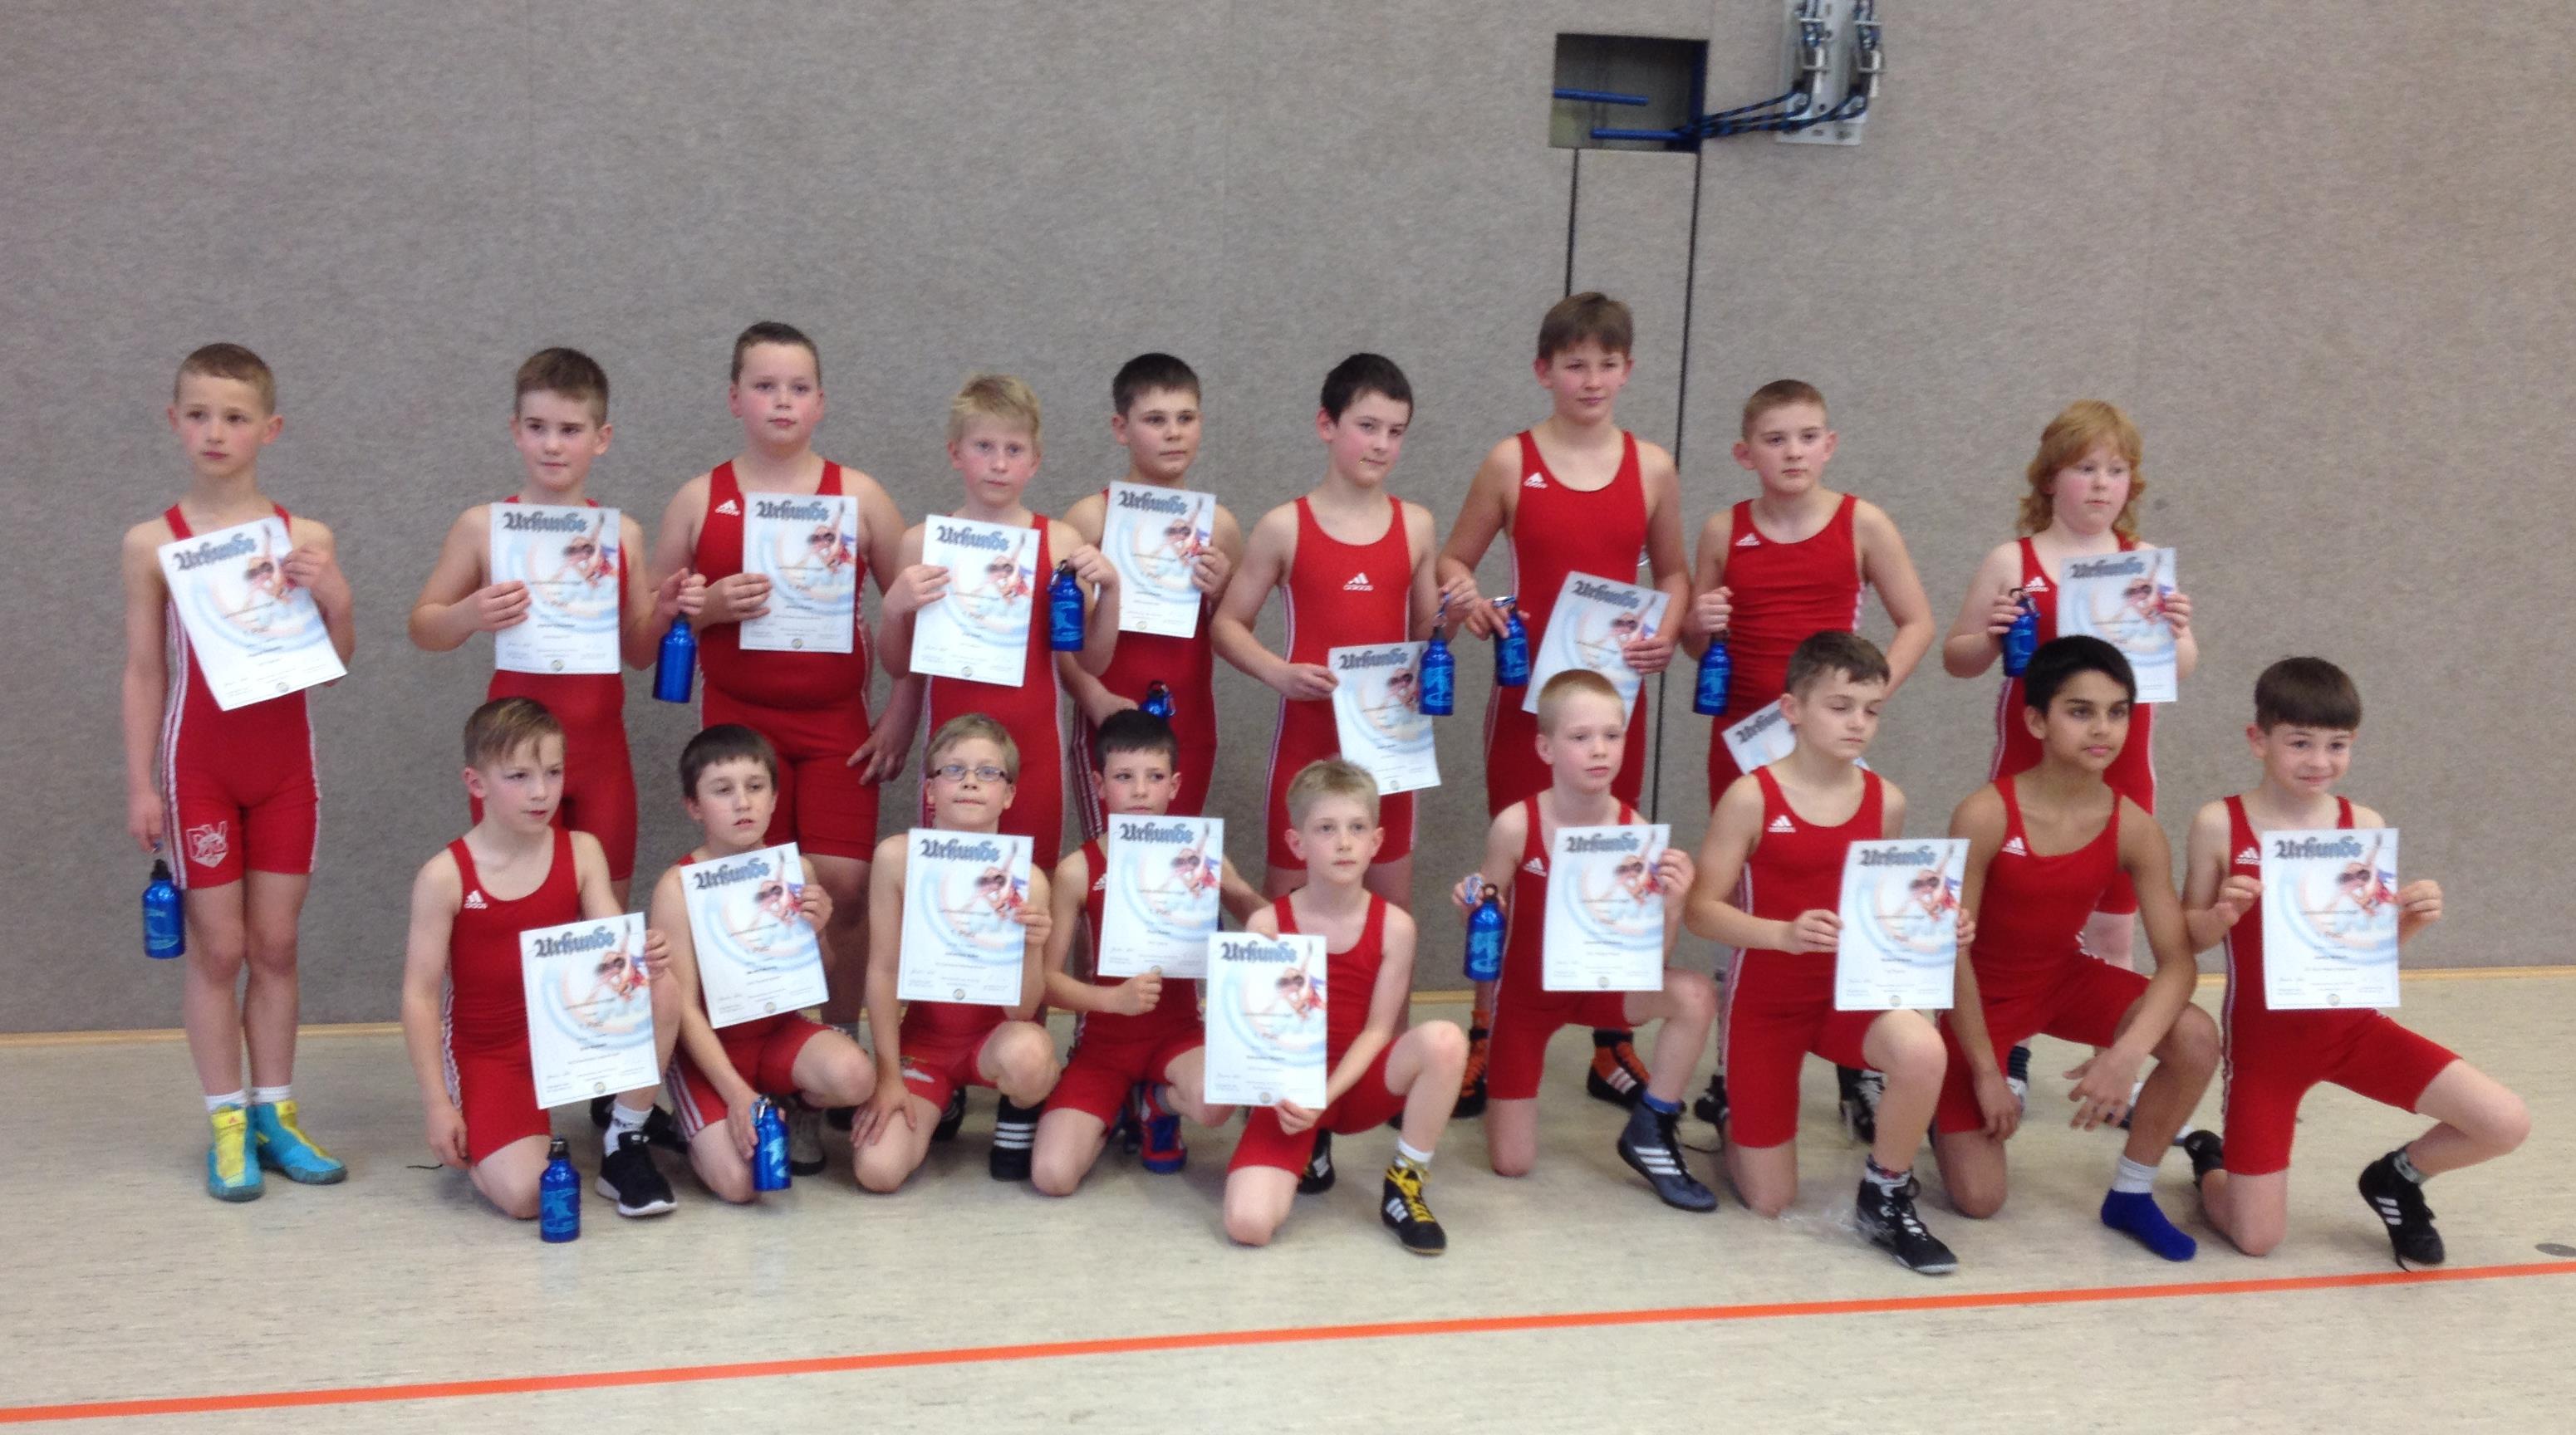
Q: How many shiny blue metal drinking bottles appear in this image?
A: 11